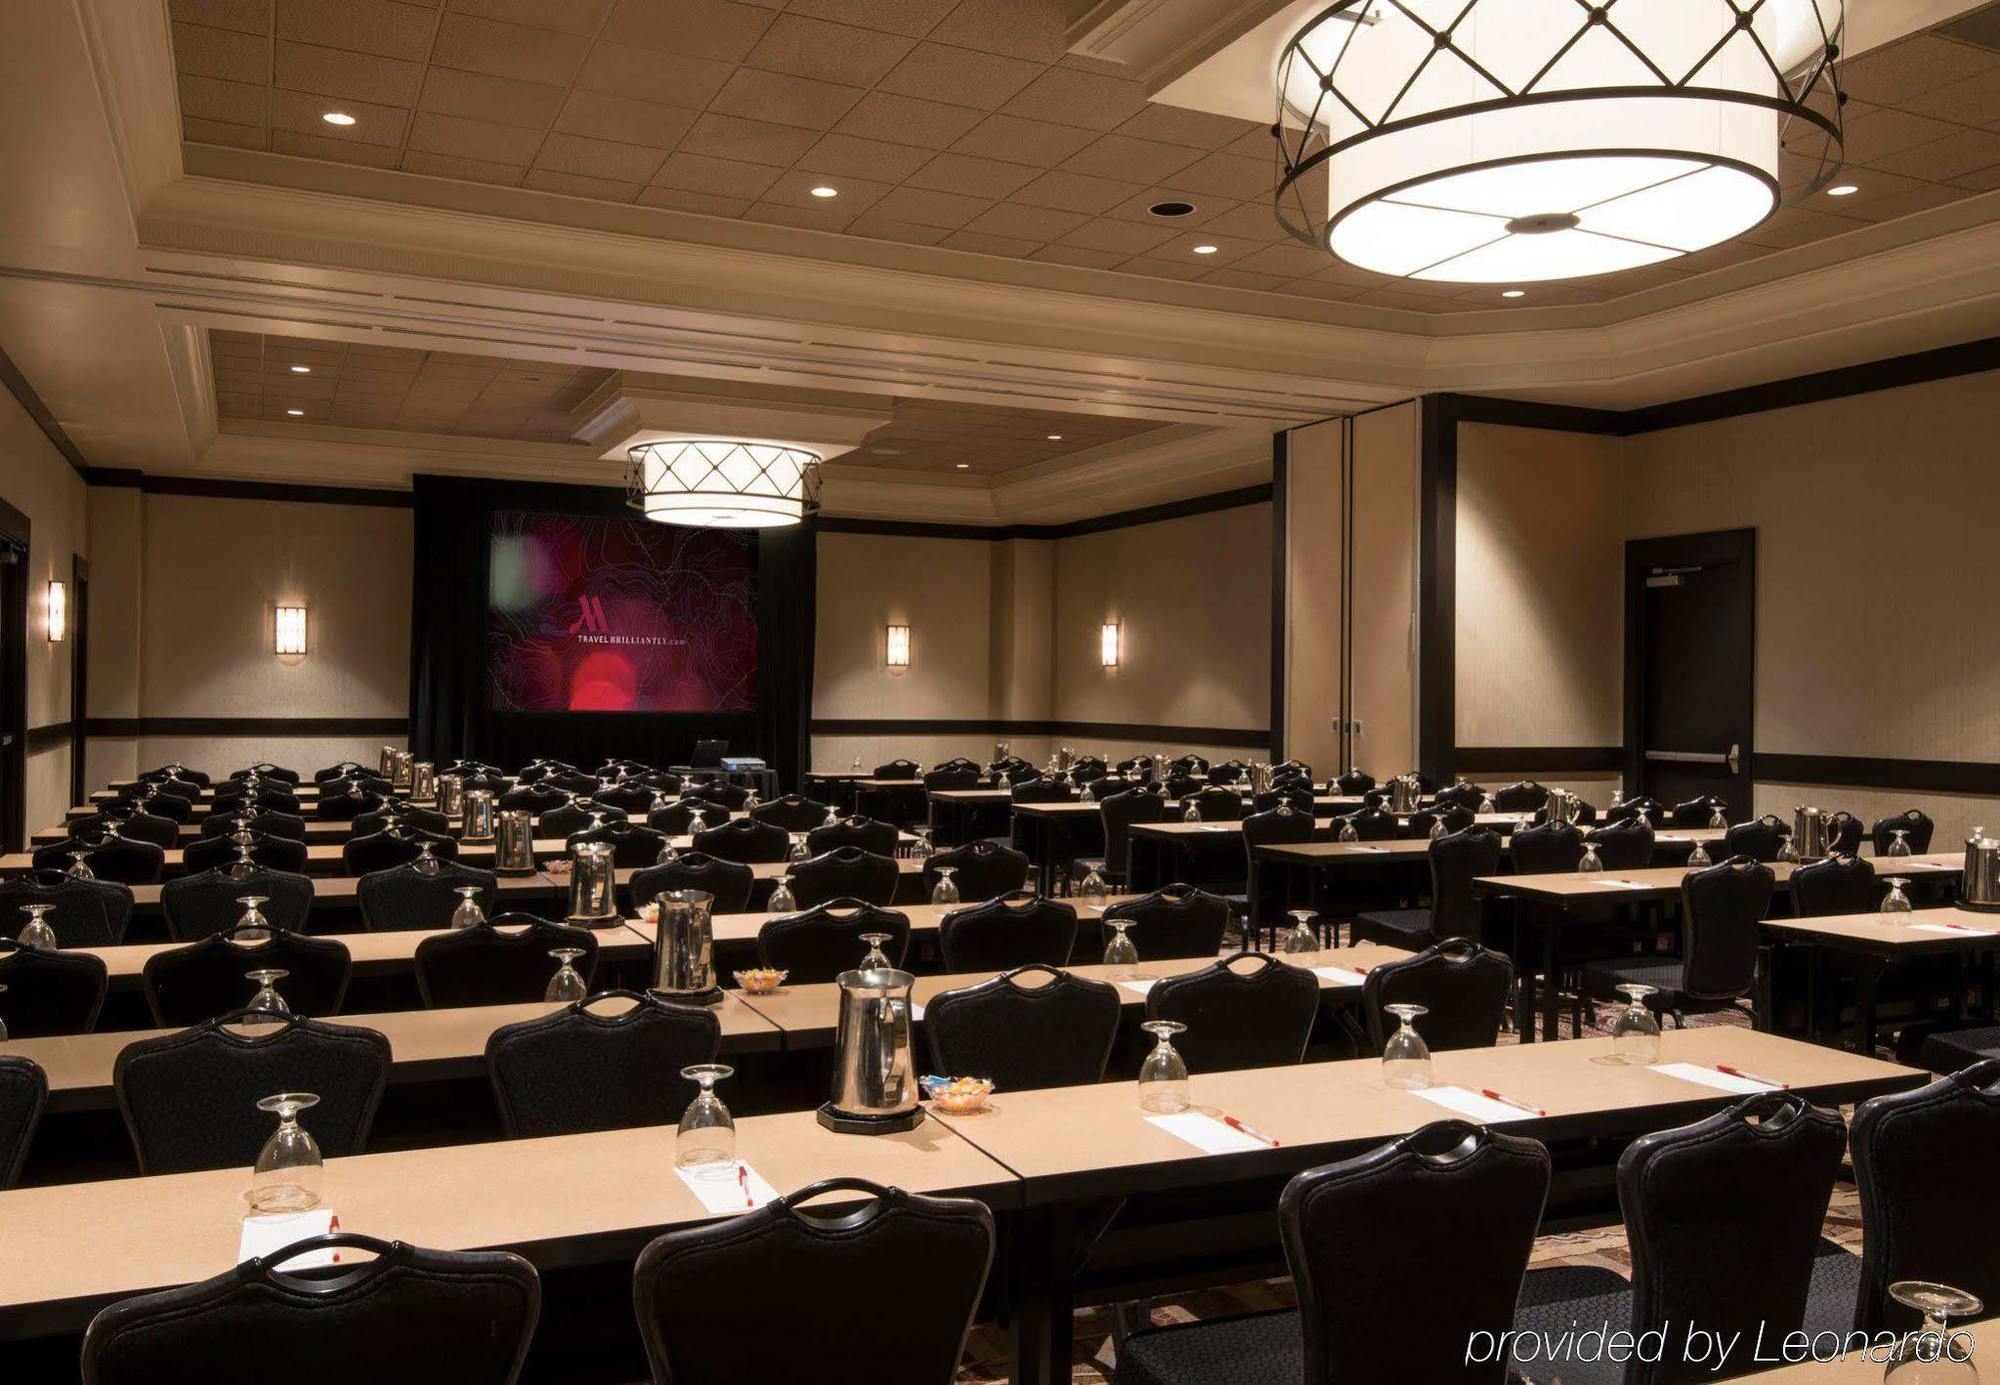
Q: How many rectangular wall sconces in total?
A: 4